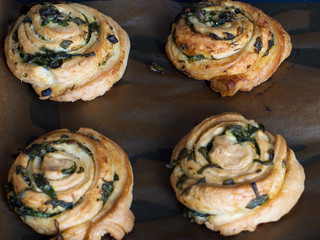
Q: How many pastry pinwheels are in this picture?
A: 4